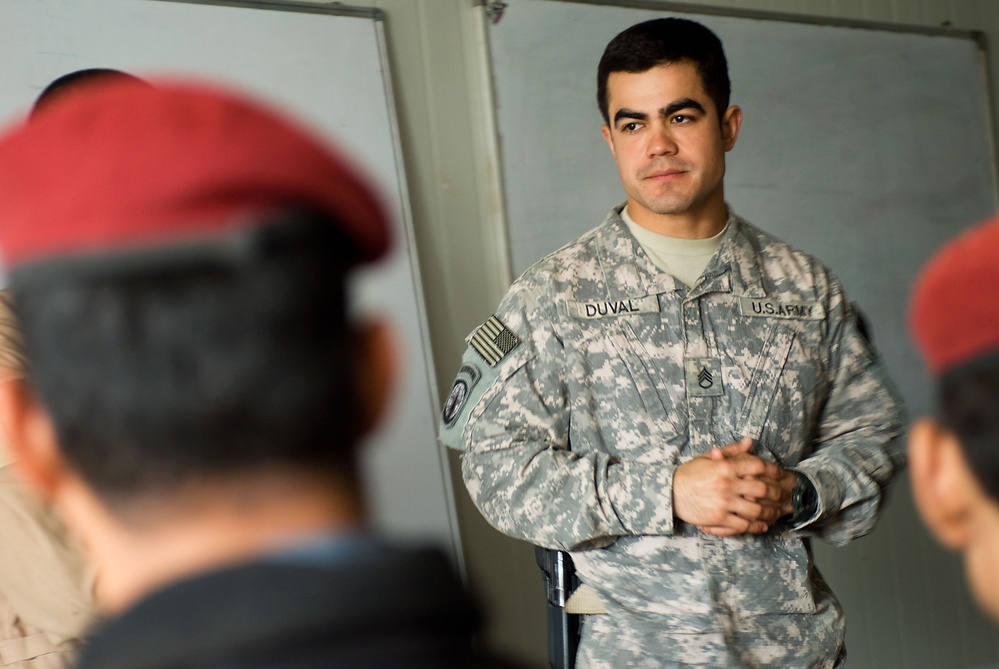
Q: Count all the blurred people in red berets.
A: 2